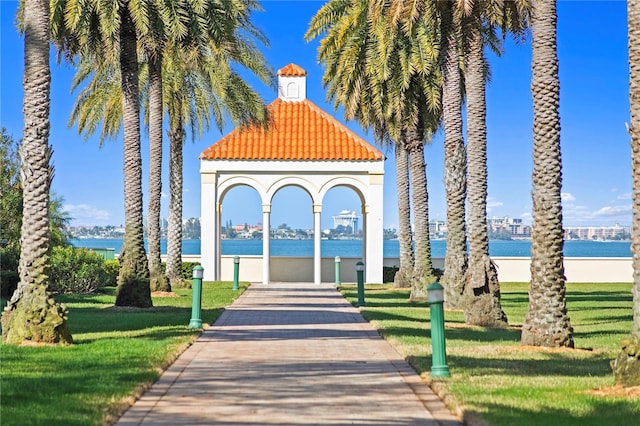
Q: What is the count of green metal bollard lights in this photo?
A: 5